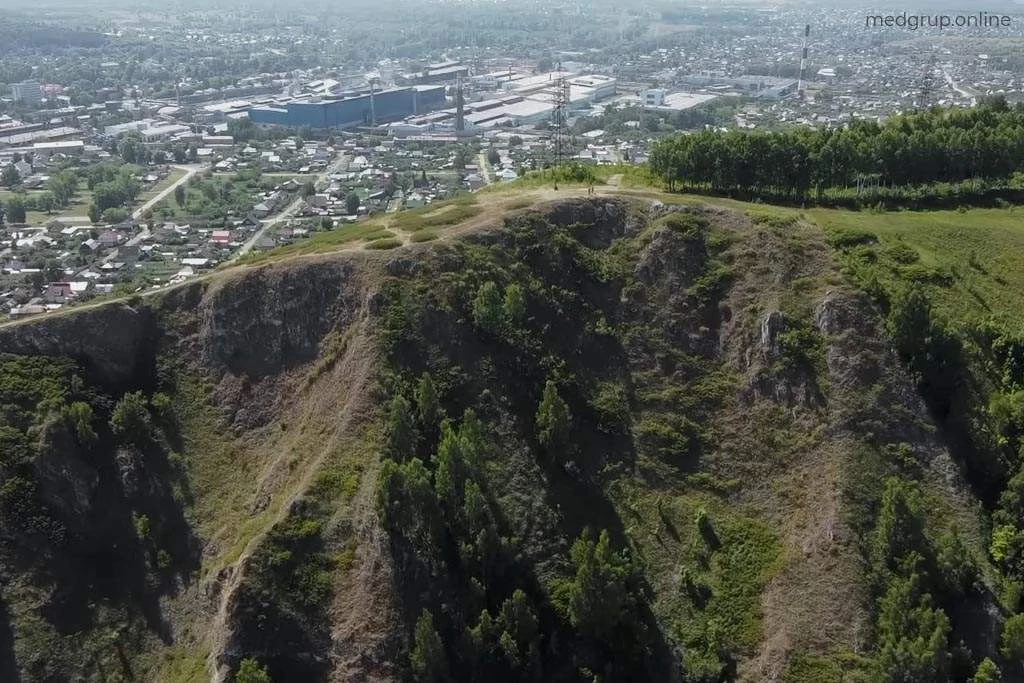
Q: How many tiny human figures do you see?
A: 2